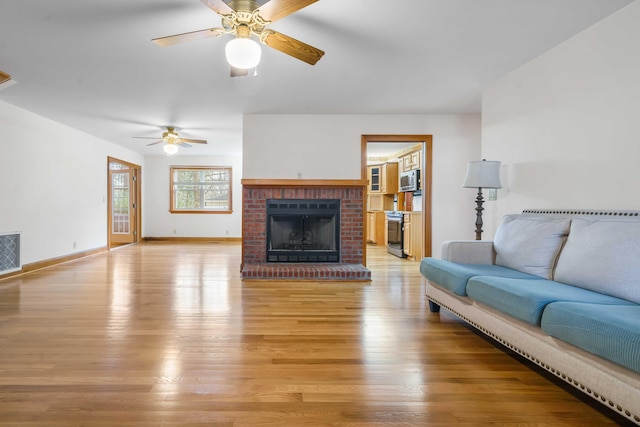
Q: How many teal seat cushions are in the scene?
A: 3